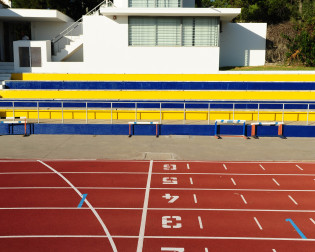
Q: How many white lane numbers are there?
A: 5